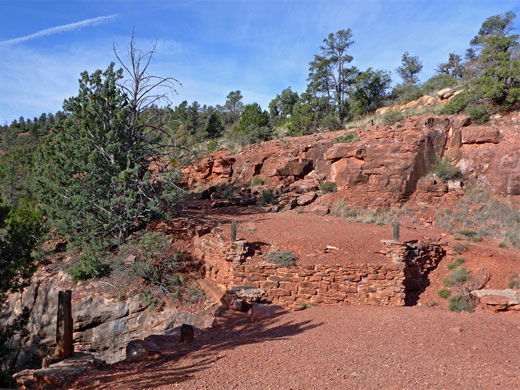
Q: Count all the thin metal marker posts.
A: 2